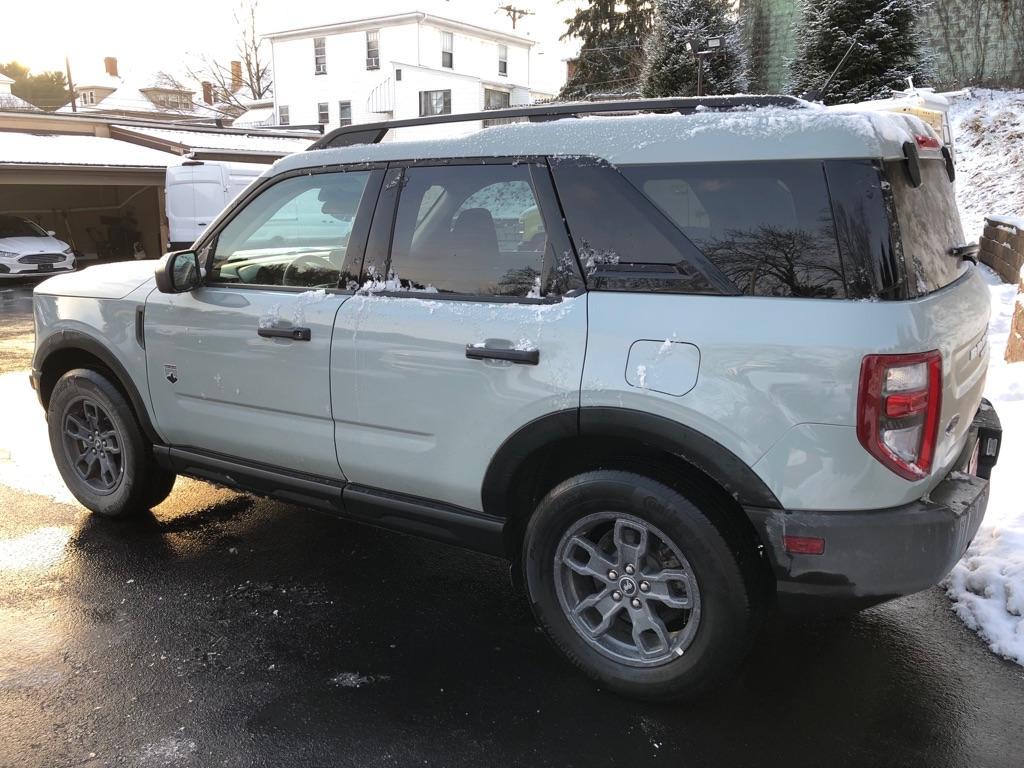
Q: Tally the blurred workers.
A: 0